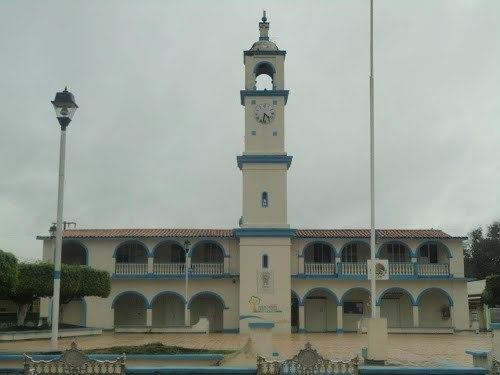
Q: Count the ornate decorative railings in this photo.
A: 2